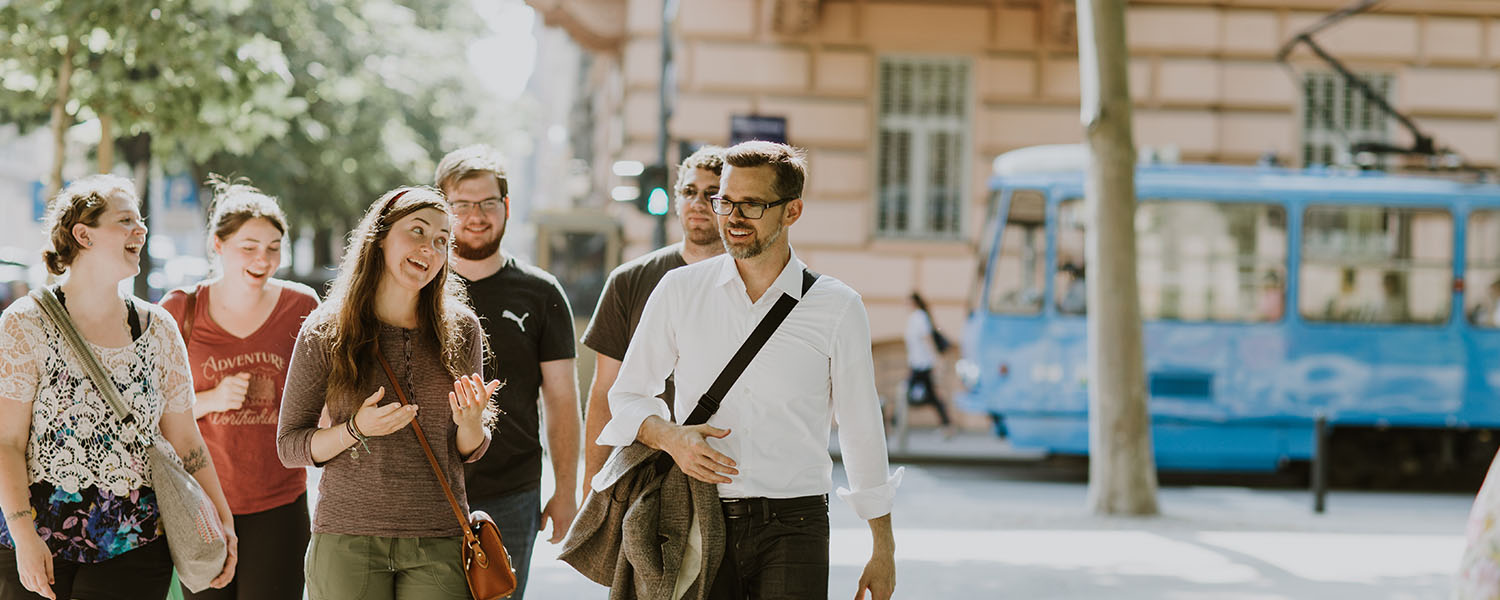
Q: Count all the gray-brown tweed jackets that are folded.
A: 1